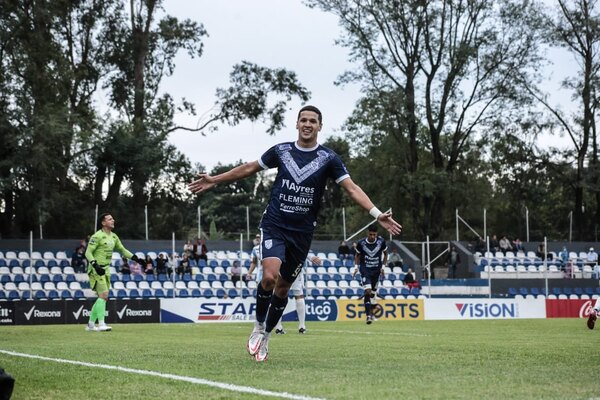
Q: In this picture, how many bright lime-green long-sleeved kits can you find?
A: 1